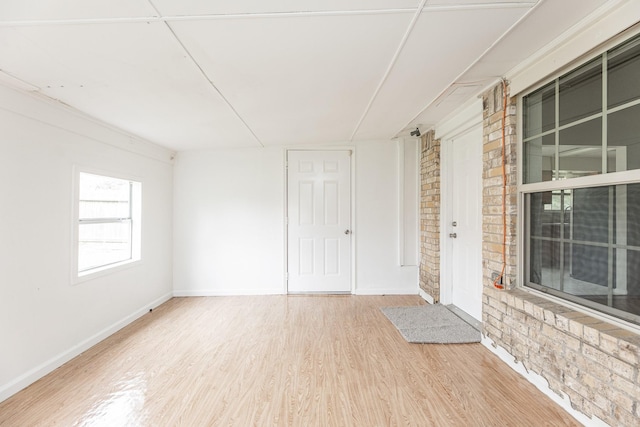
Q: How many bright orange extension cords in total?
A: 1